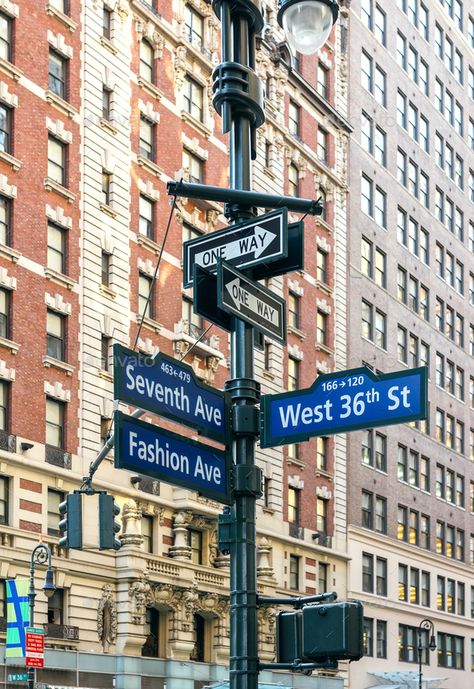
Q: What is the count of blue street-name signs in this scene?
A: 3